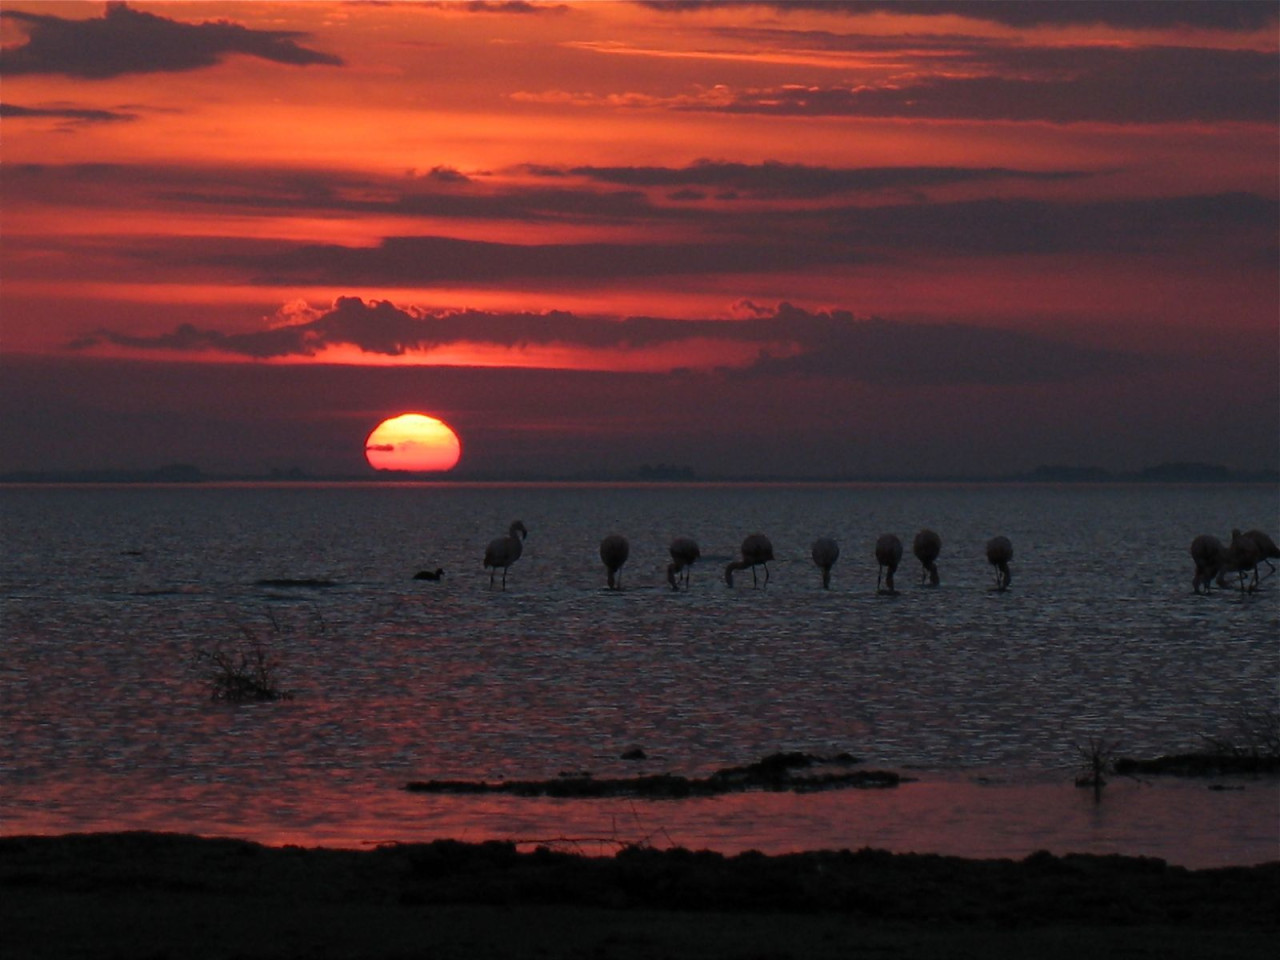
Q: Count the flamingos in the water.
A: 11